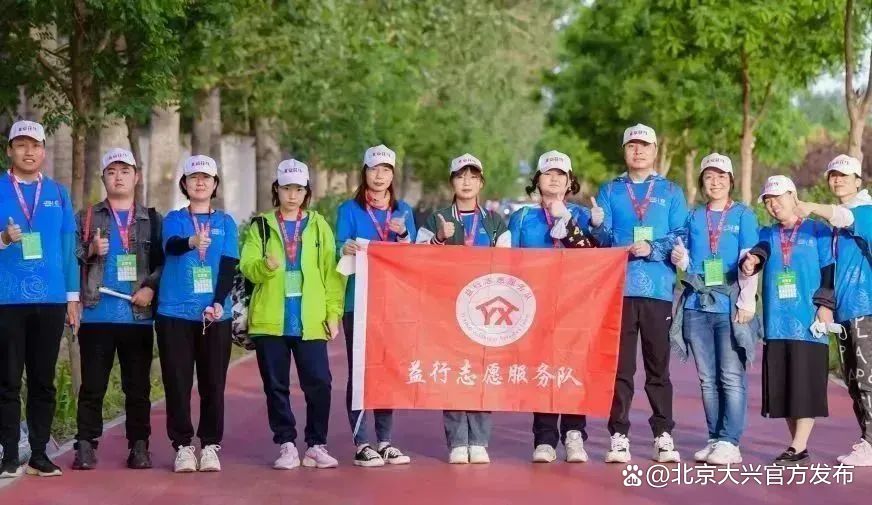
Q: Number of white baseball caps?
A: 11